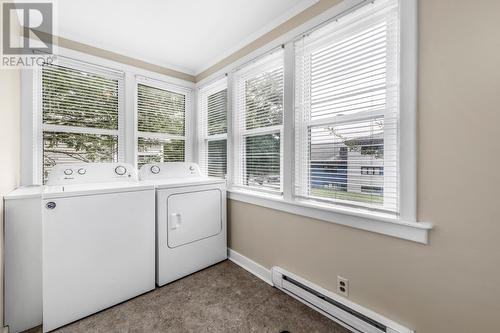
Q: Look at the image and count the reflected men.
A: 0